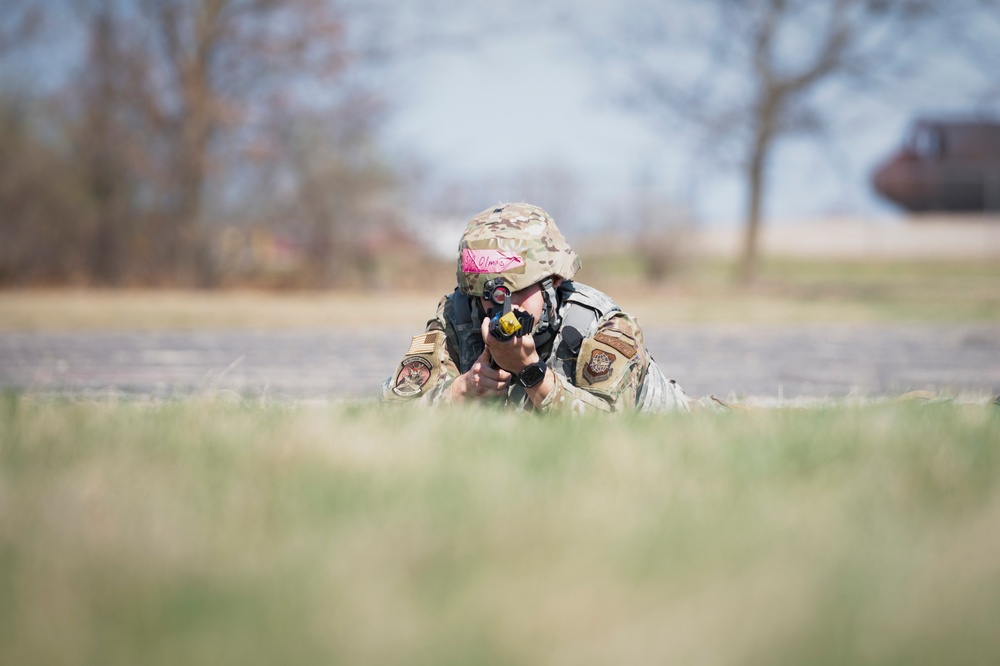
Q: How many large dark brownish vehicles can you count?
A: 1